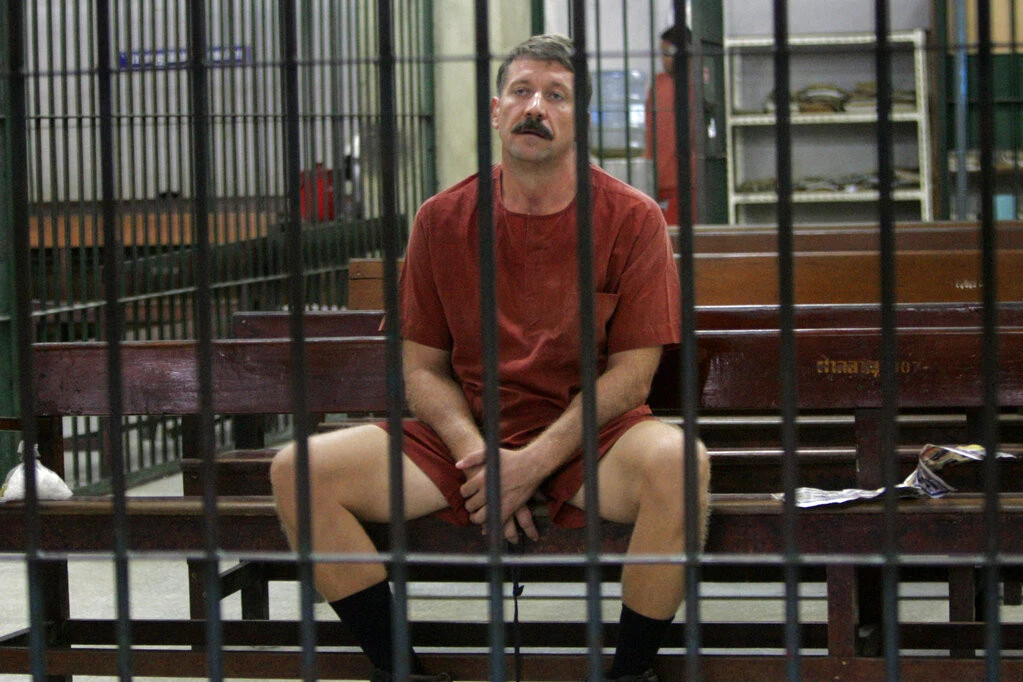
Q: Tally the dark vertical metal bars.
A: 11